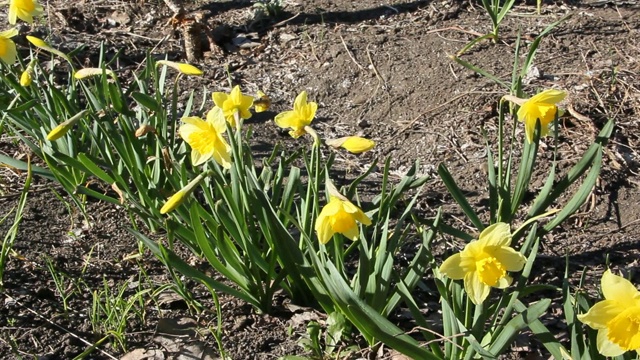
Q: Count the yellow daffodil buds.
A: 7